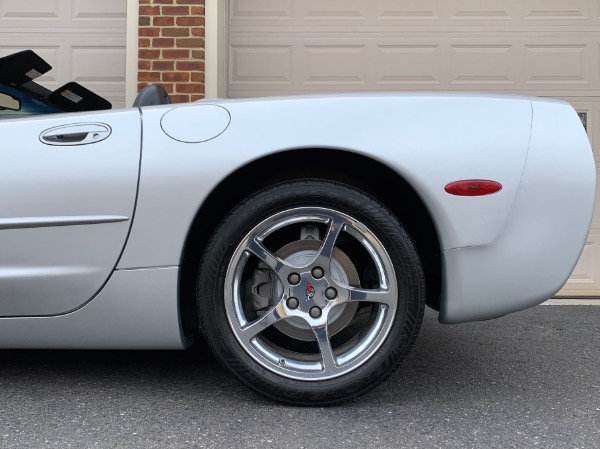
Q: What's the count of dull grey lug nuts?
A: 5